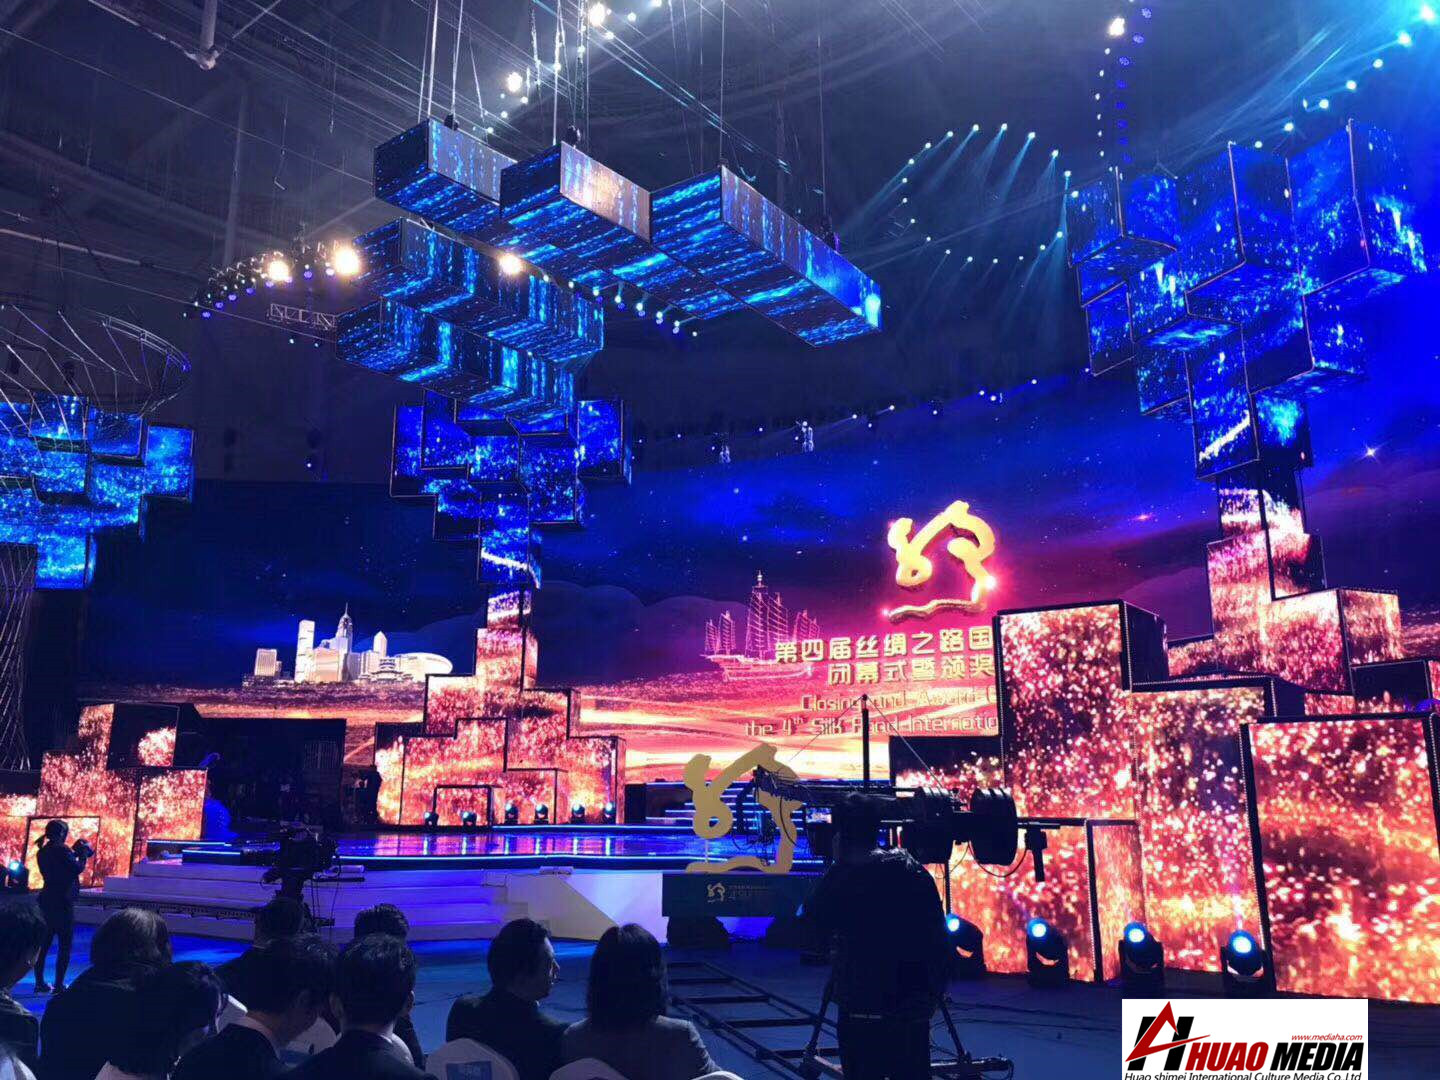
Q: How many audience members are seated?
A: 9